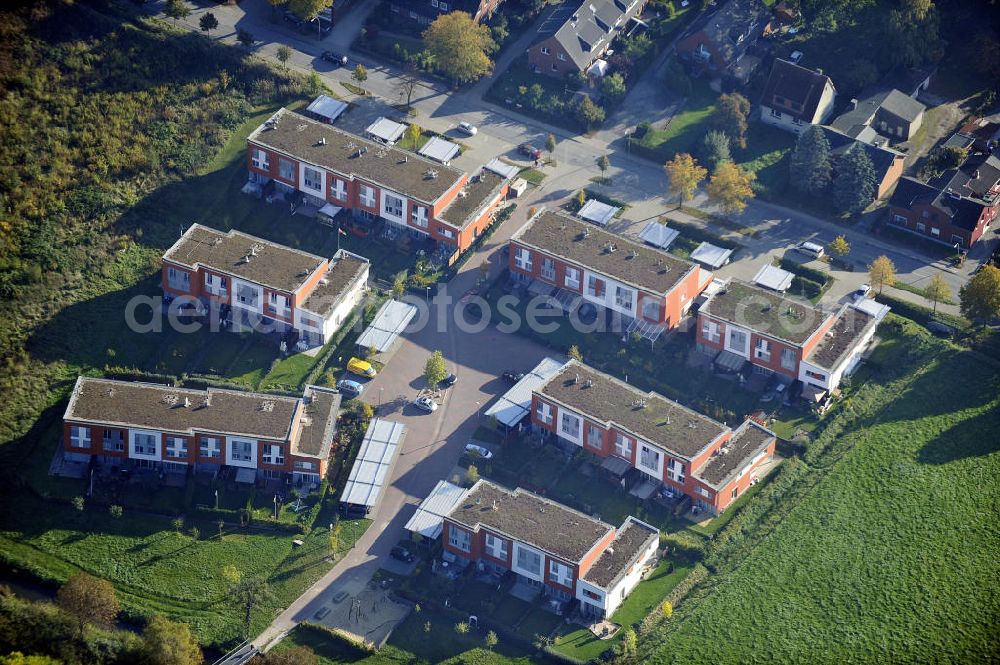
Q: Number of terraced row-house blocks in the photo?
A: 7